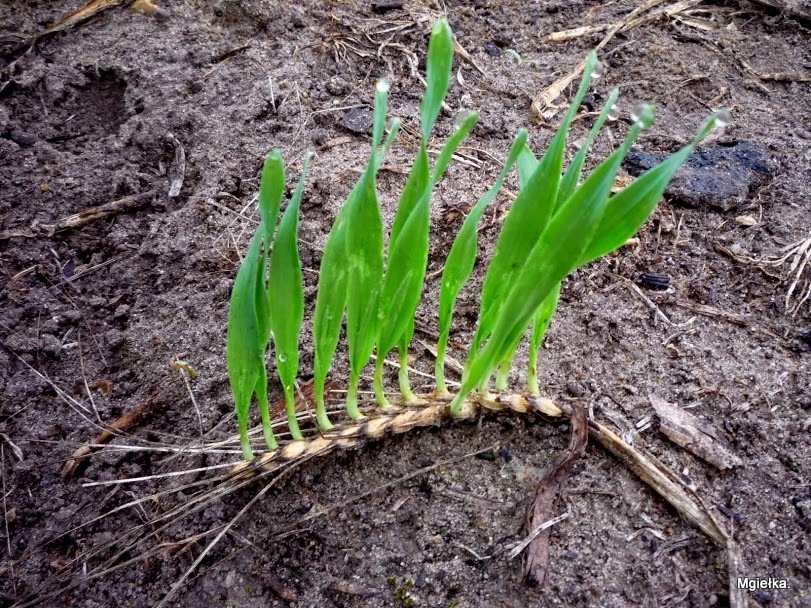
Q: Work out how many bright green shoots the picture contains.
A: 13